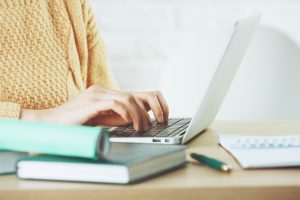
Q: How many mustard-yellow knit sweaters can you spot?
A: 1